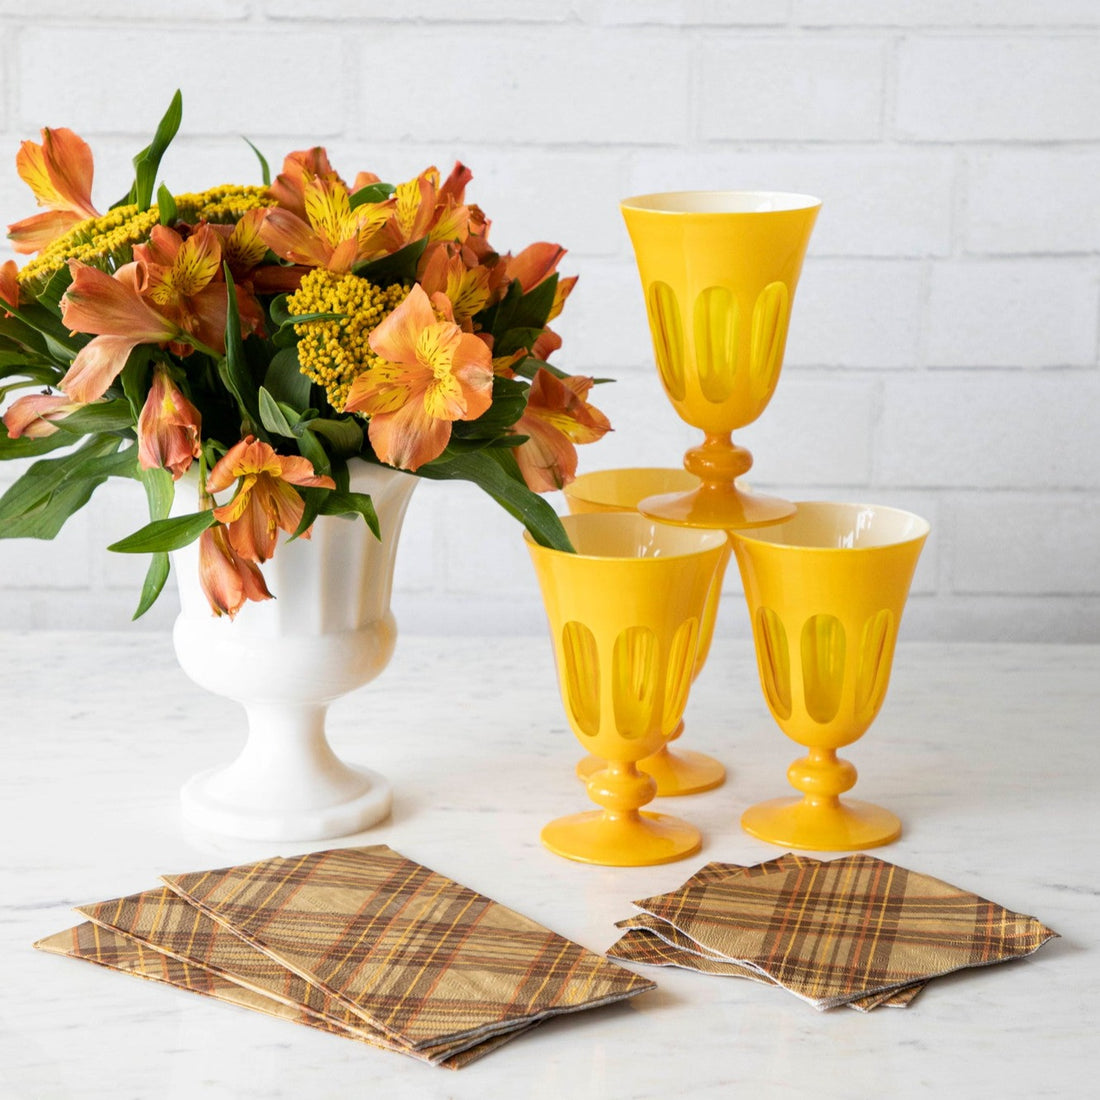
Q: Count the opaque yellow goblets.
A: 4